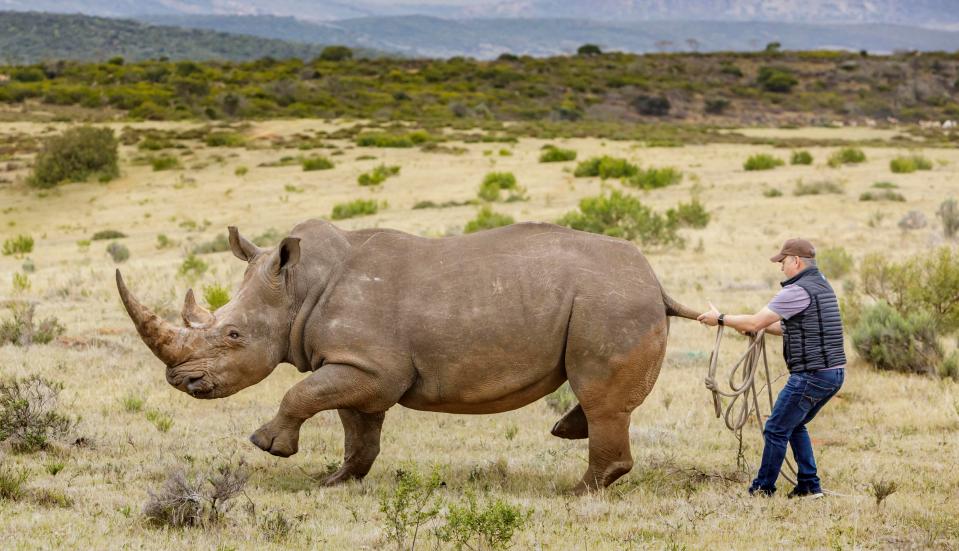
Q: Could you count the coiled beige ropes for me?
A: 1